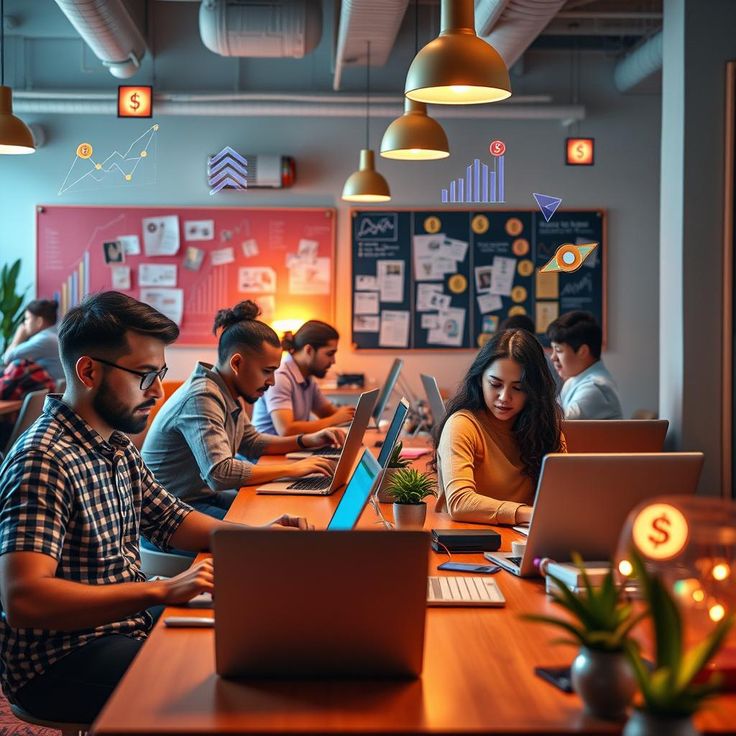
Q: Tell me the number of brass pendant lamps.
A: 4